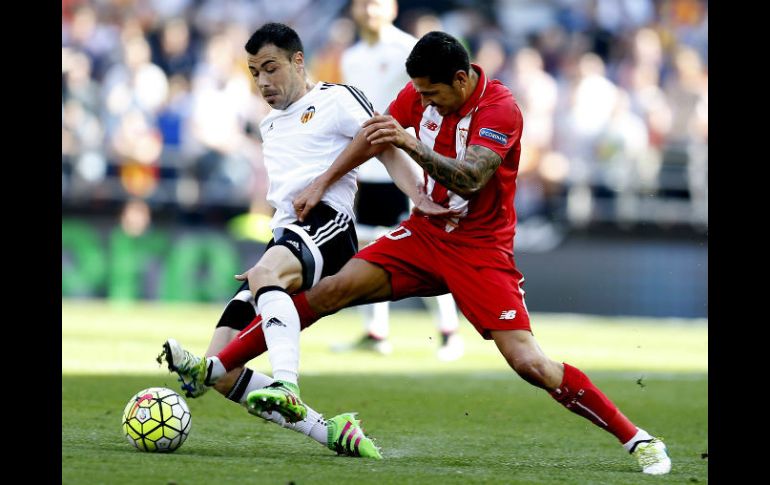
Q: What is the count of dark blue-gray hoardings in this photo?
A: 1